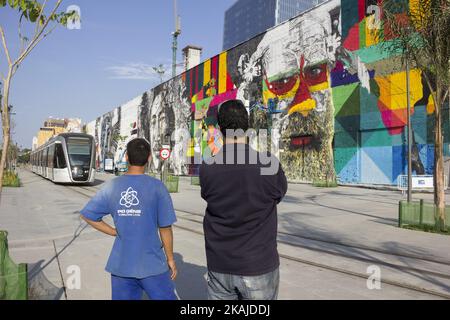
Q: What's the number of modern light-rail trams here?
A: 1